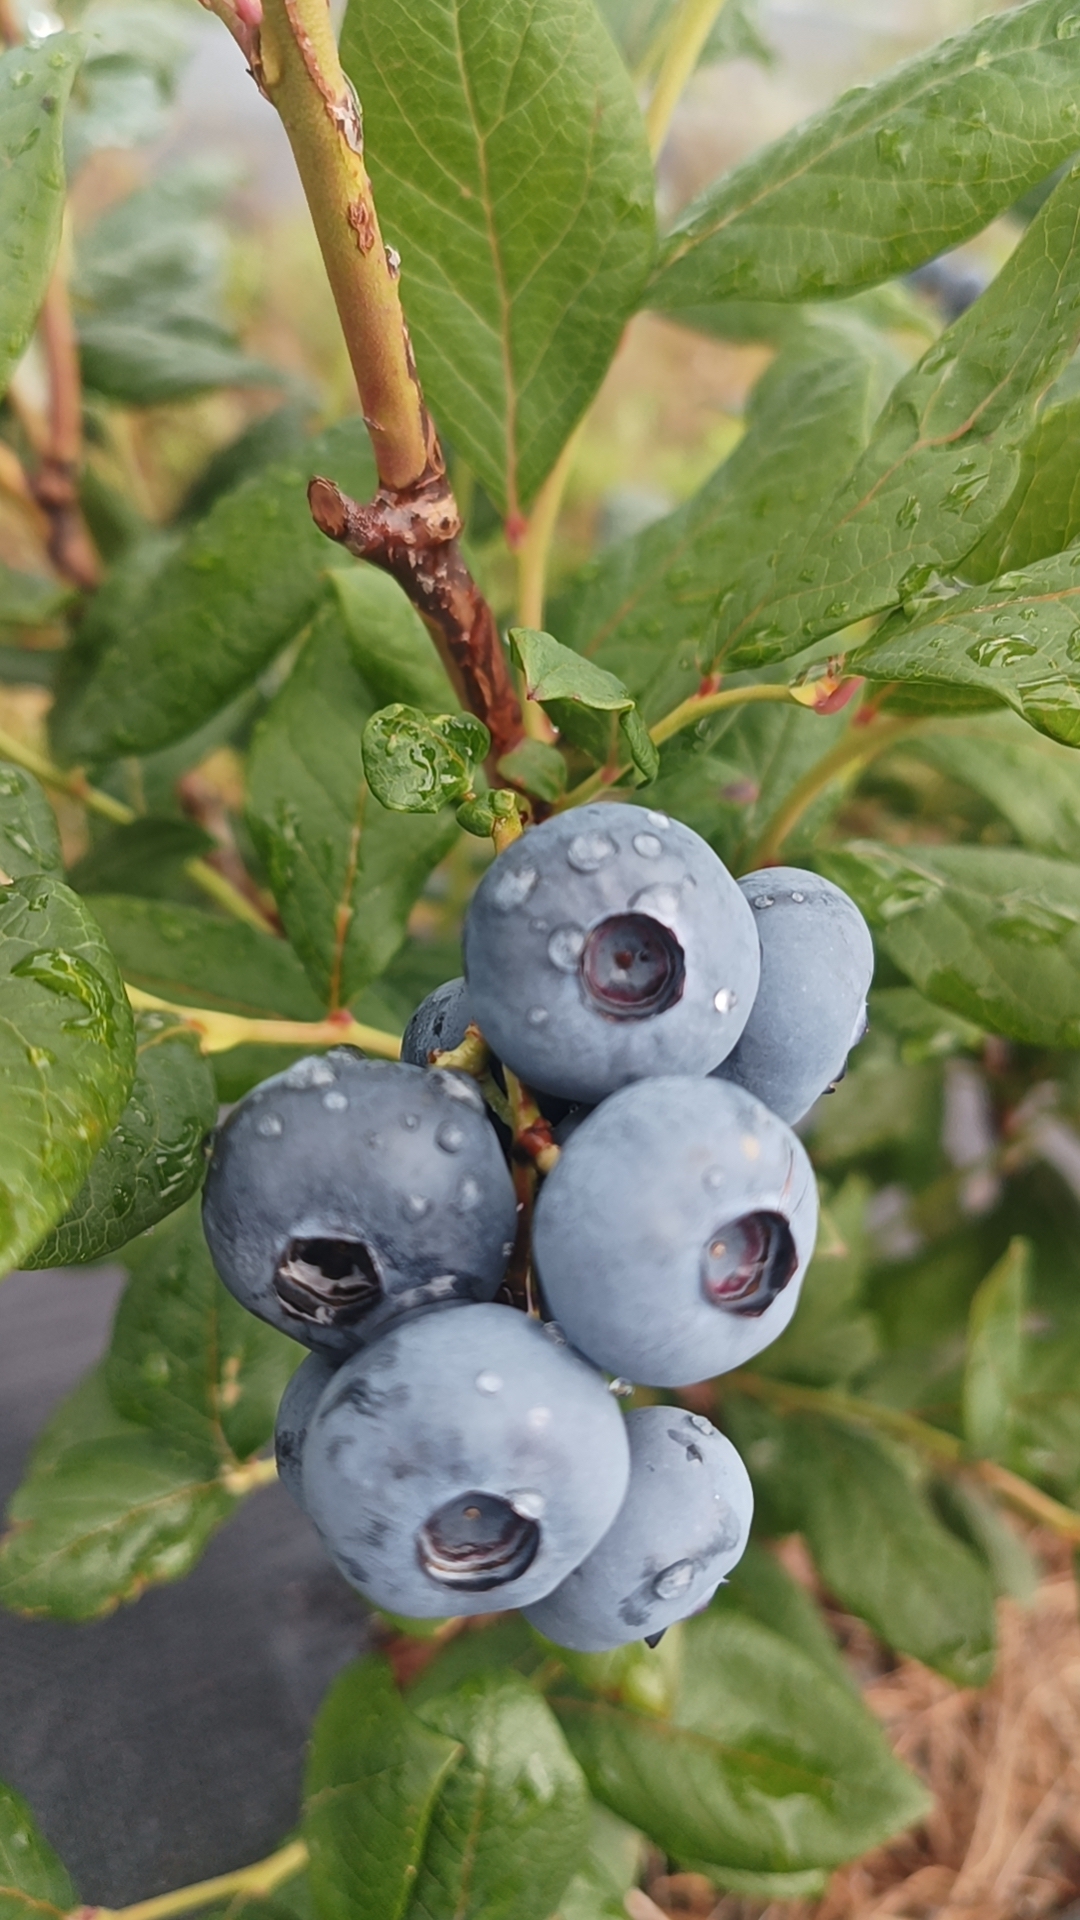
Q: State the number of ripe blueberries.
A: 8